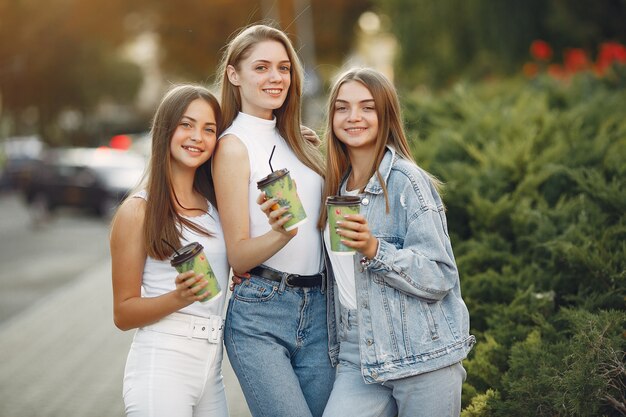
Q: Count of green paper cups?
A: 3